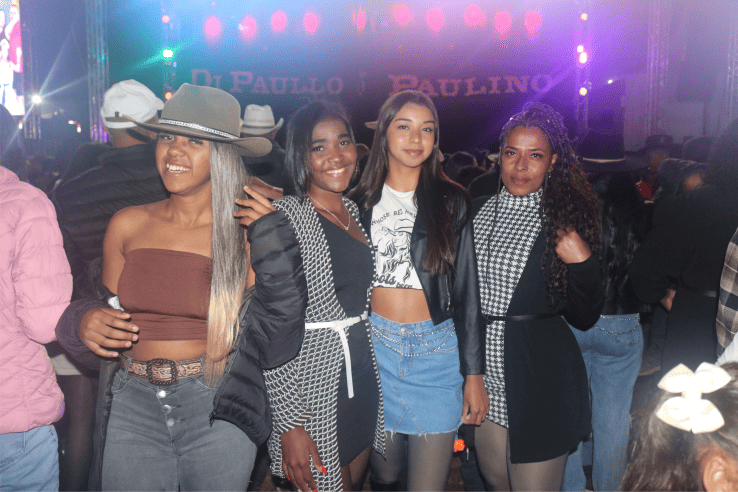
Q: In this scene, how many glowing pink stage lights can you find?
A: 10